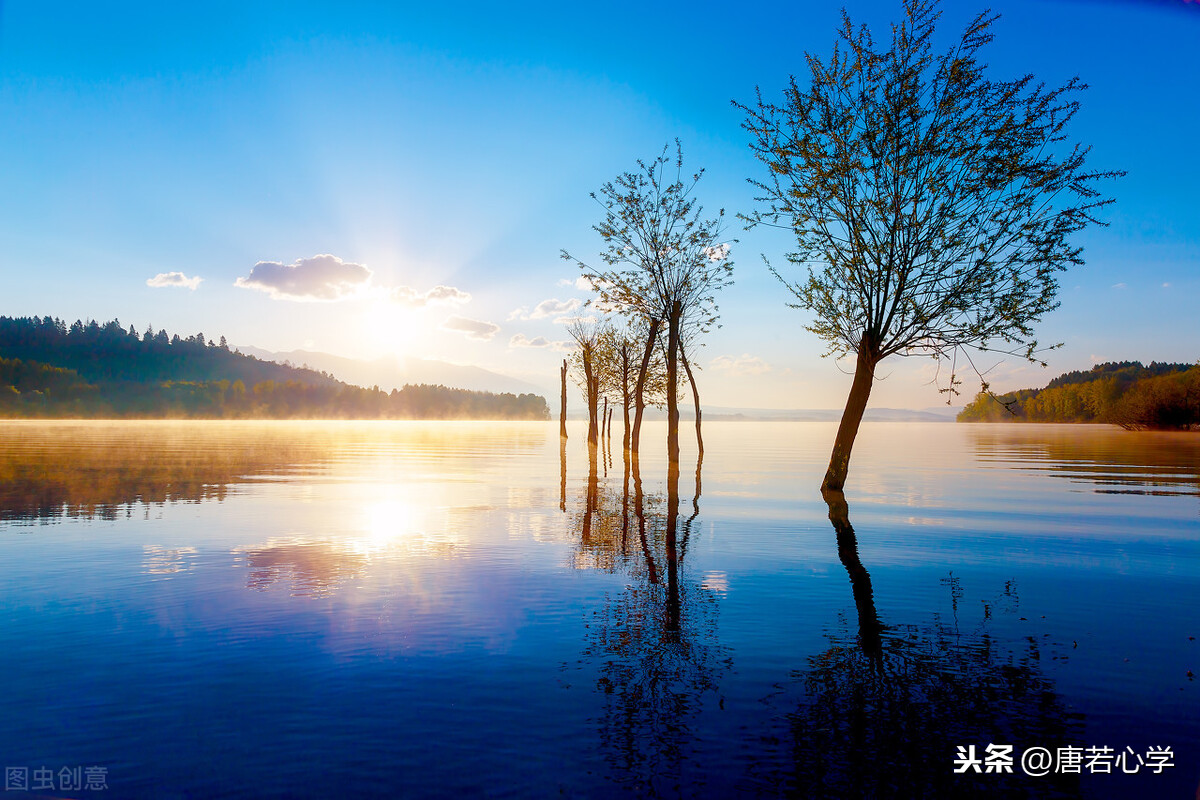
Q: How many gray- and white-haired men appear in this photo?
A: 0